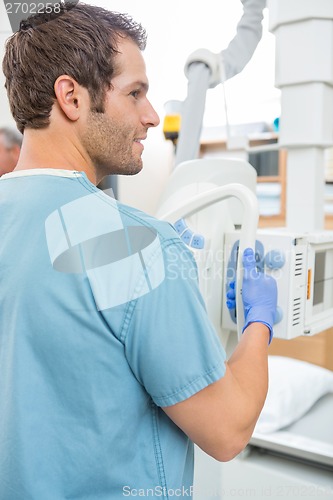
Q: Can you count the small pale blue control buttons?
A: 3